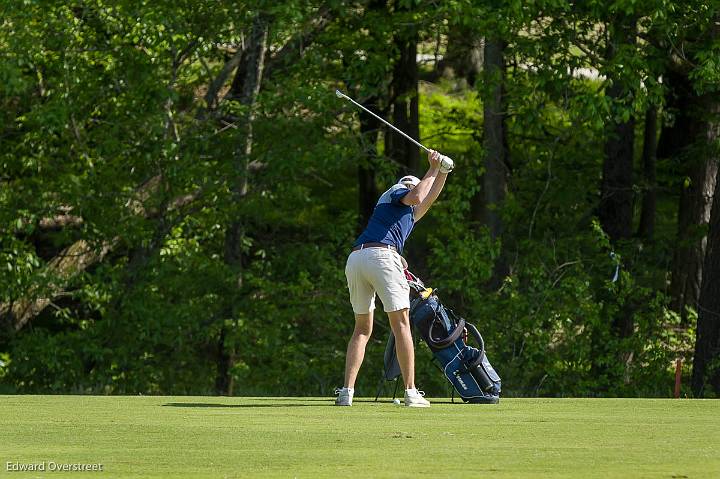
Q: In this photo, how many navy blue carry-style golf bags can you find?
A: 1